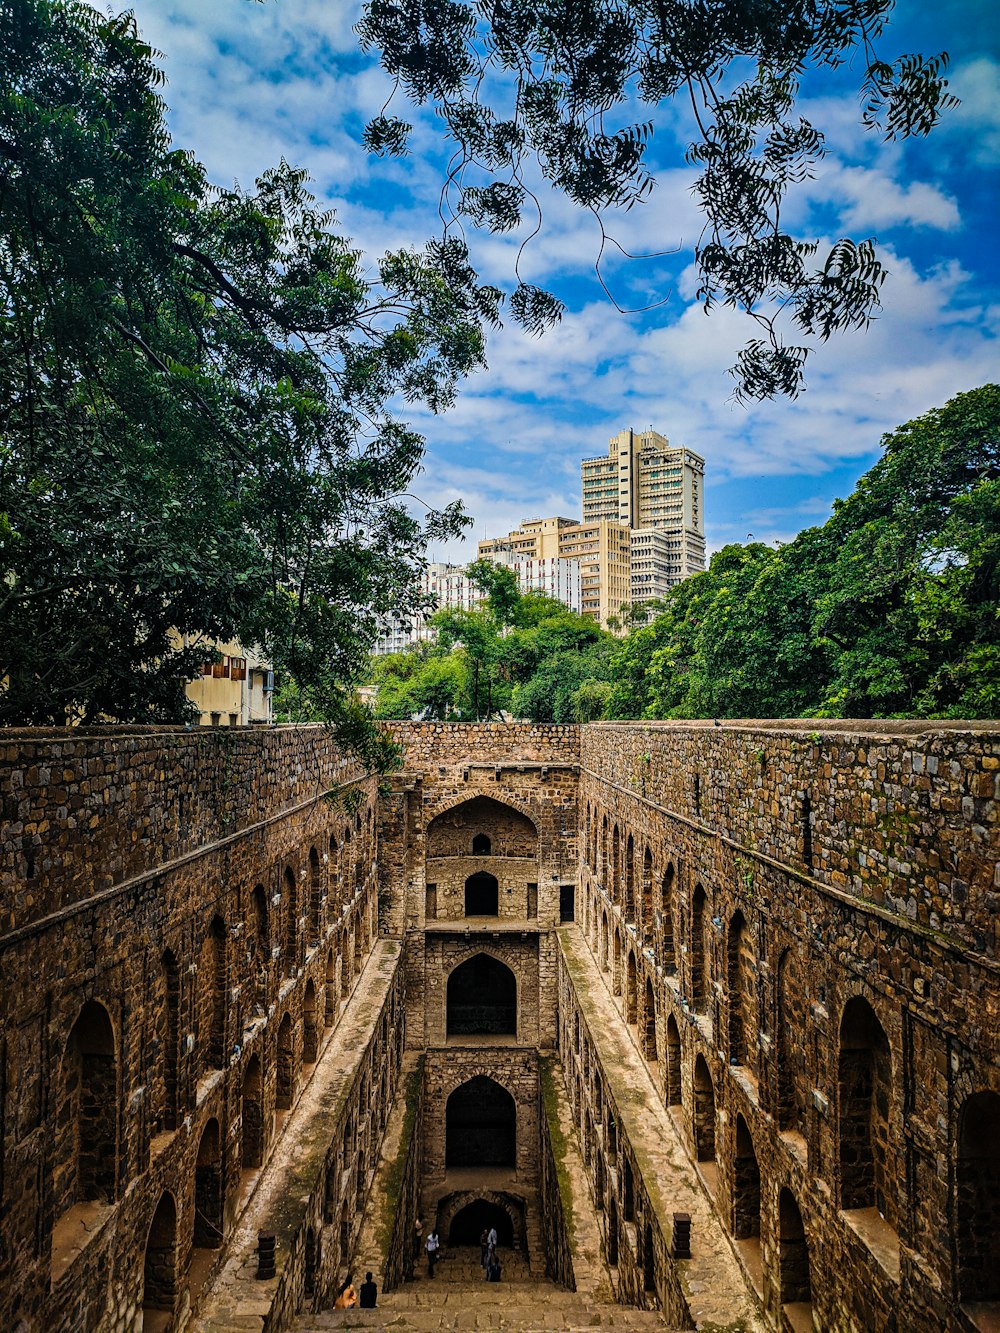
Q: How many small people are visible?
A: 7